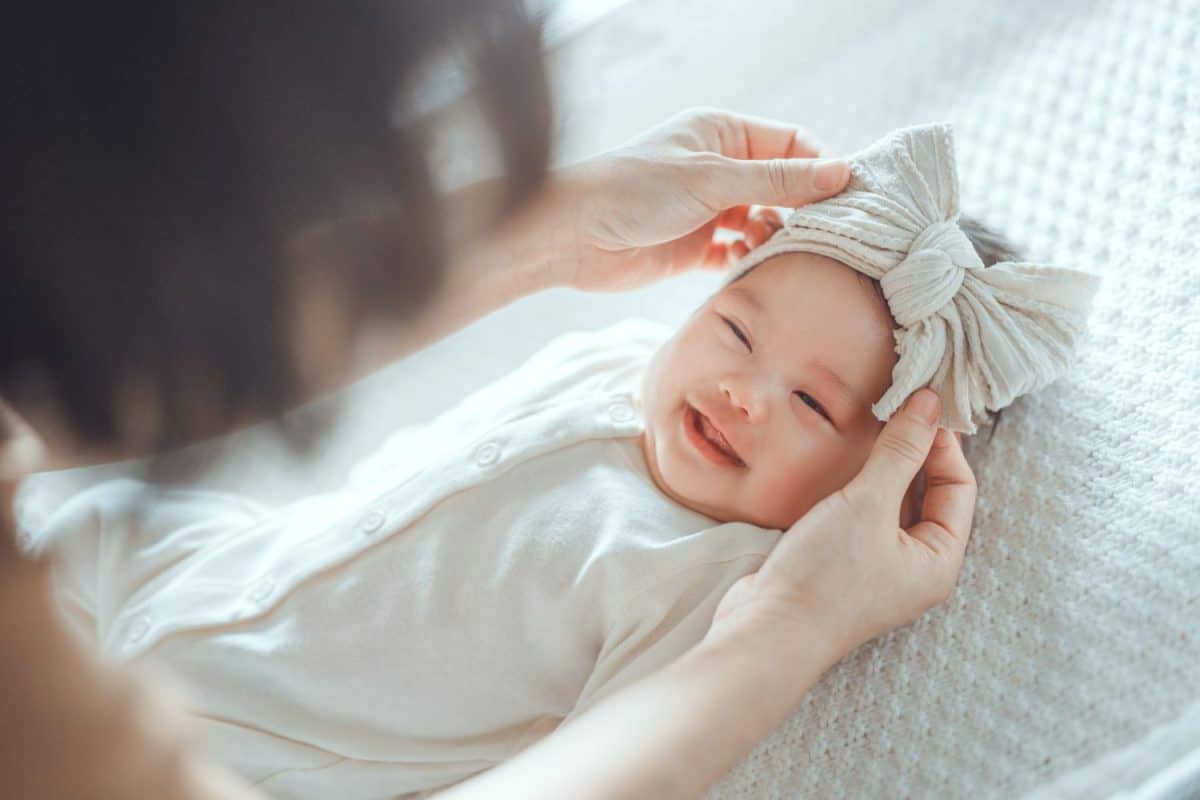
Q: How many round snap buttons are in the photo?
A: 5